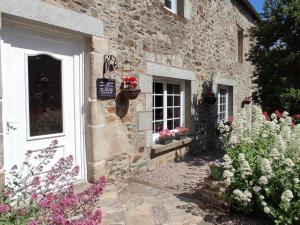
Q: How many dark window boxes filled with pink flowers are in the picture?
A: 2